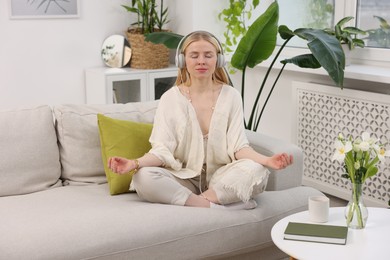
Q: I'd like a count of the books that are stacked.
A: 1